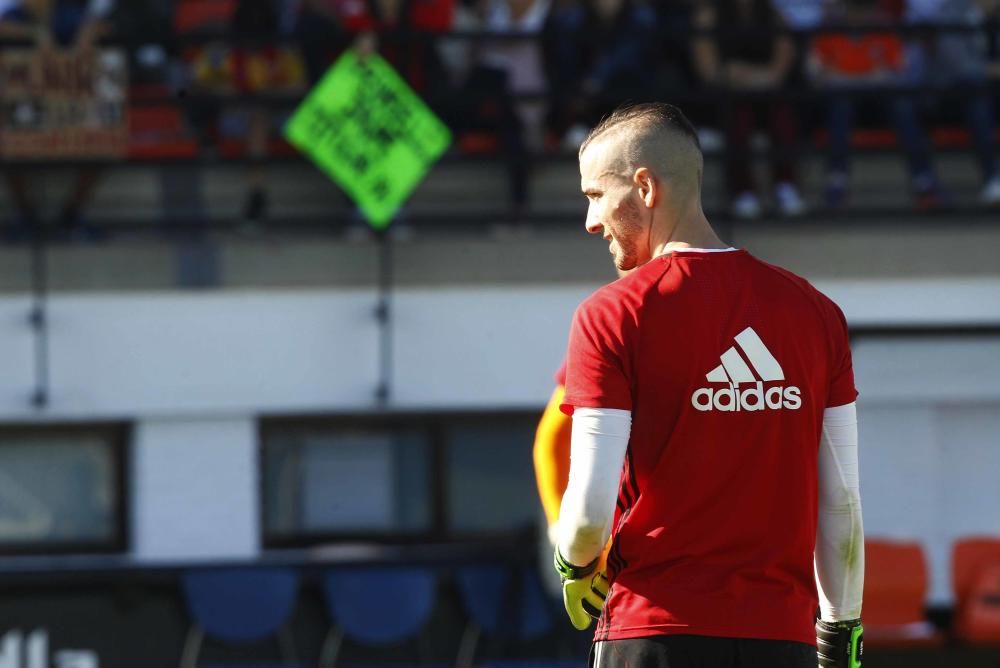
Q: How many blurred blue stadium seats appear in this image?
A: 3